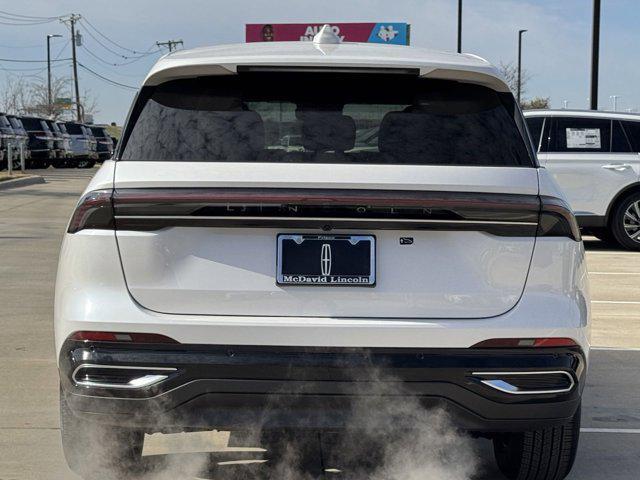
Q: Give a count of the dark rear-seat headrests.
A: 3